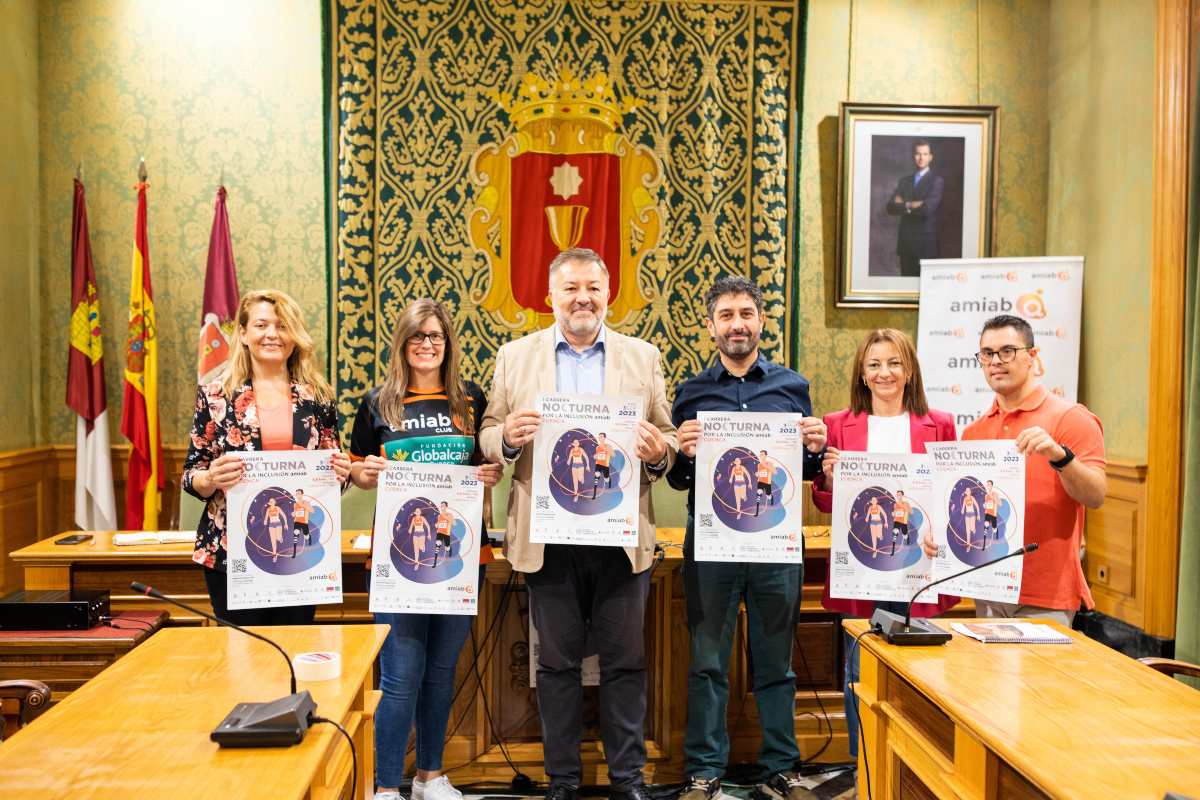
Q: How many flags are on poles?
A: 3